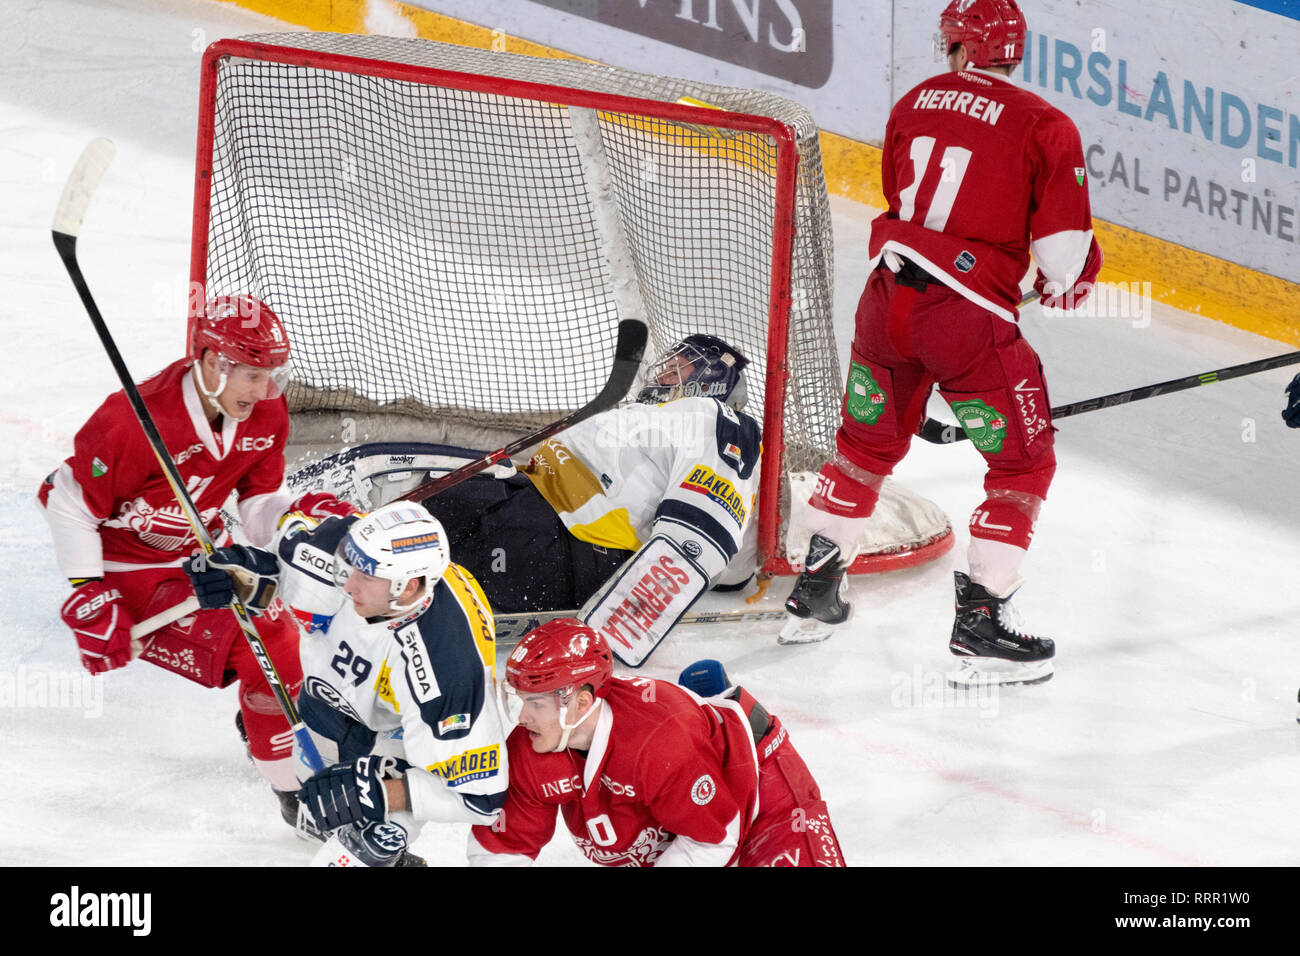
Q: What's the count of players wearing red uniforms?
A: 3